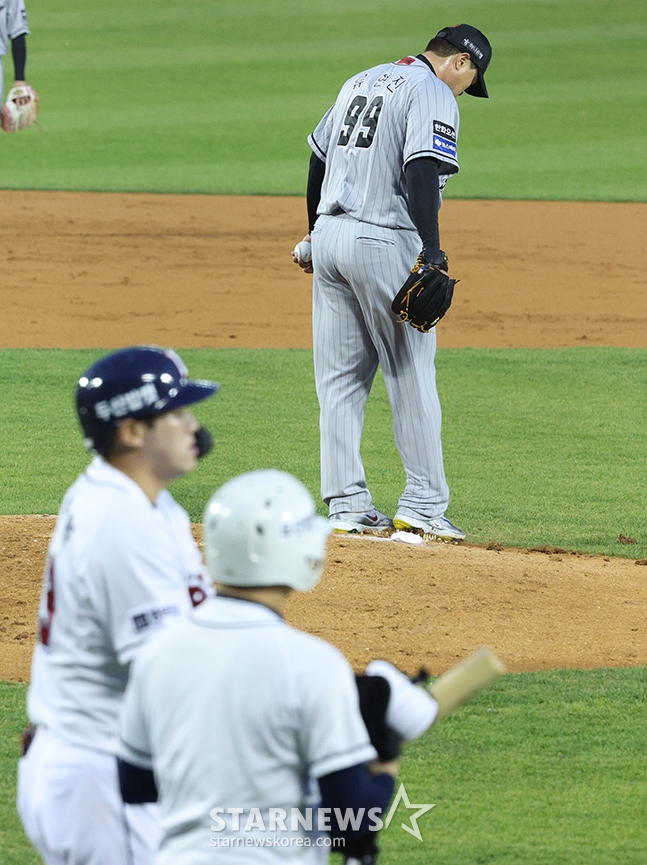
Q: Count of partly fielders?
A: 1